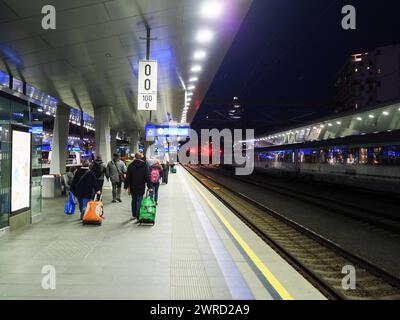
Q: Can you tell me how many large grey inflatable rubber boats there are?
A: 0